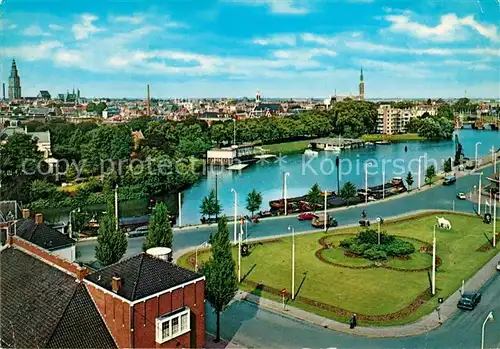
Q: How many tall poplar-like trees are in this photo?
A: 3